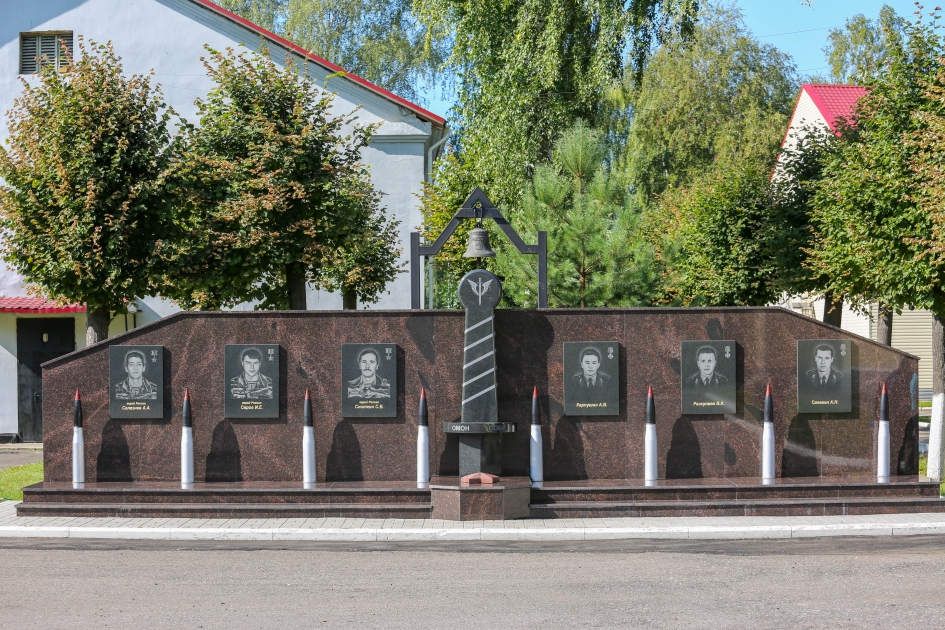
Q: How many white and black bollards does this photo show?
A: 8